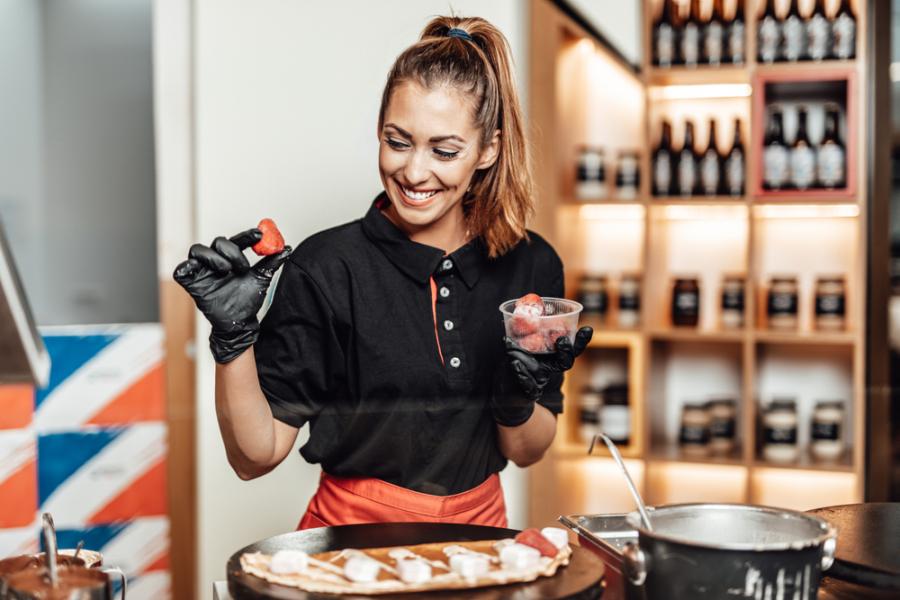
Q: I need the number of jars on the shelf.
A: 14